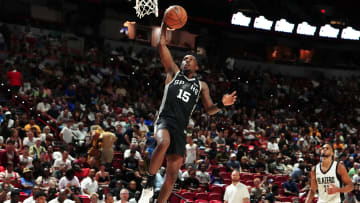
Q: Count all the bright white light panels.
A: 6